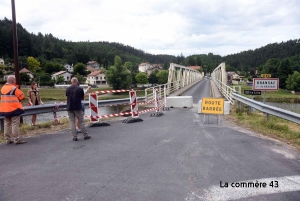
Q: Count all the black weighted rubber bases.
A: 4